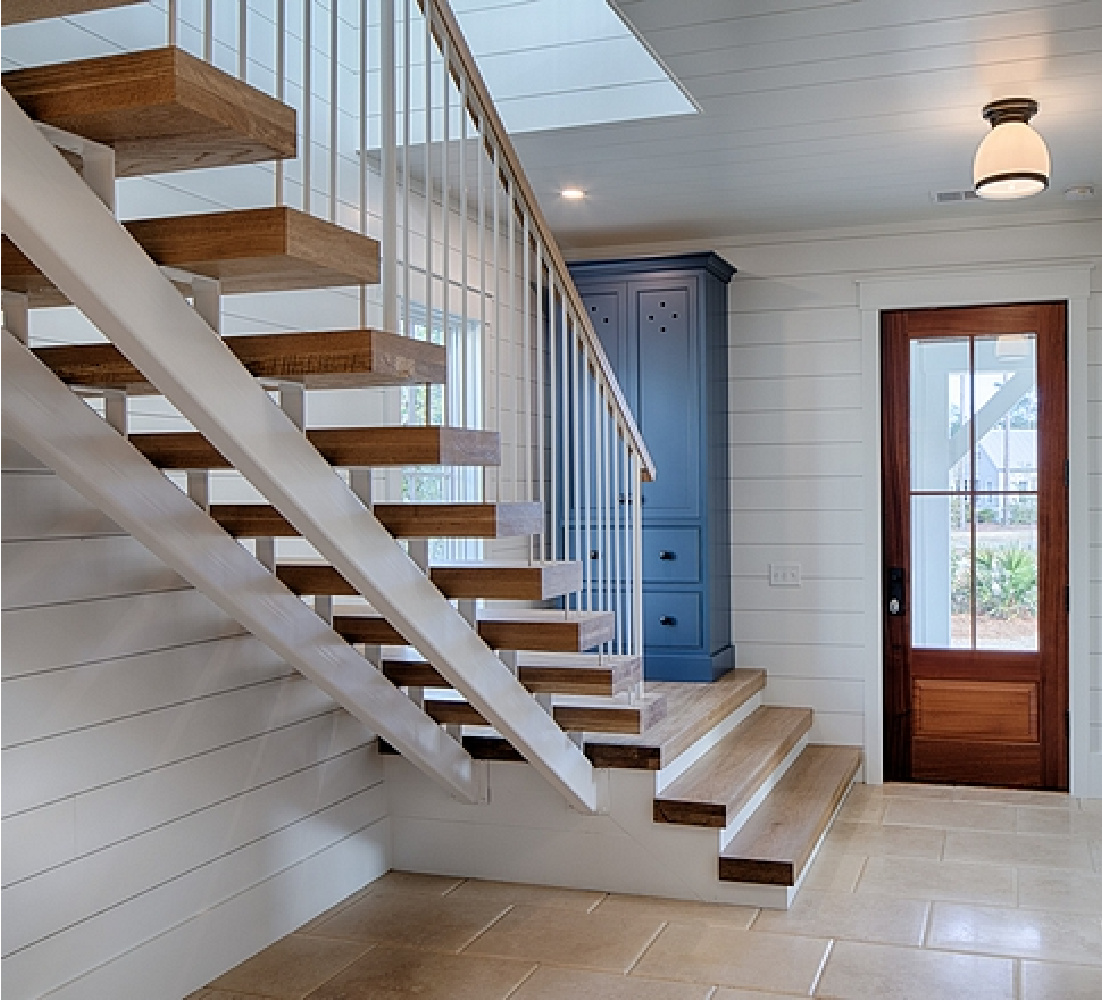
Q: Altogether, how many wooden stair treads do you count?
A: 13